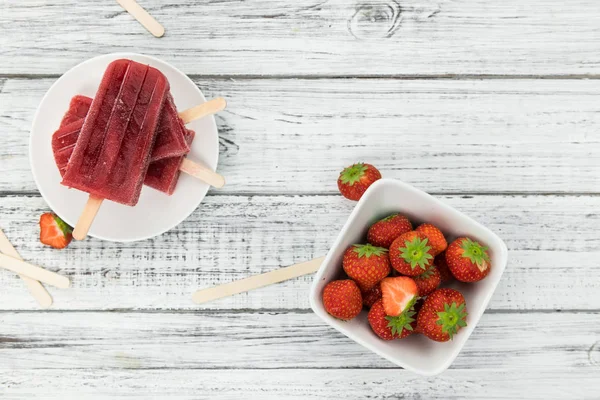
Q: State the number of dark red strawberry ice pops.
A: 3